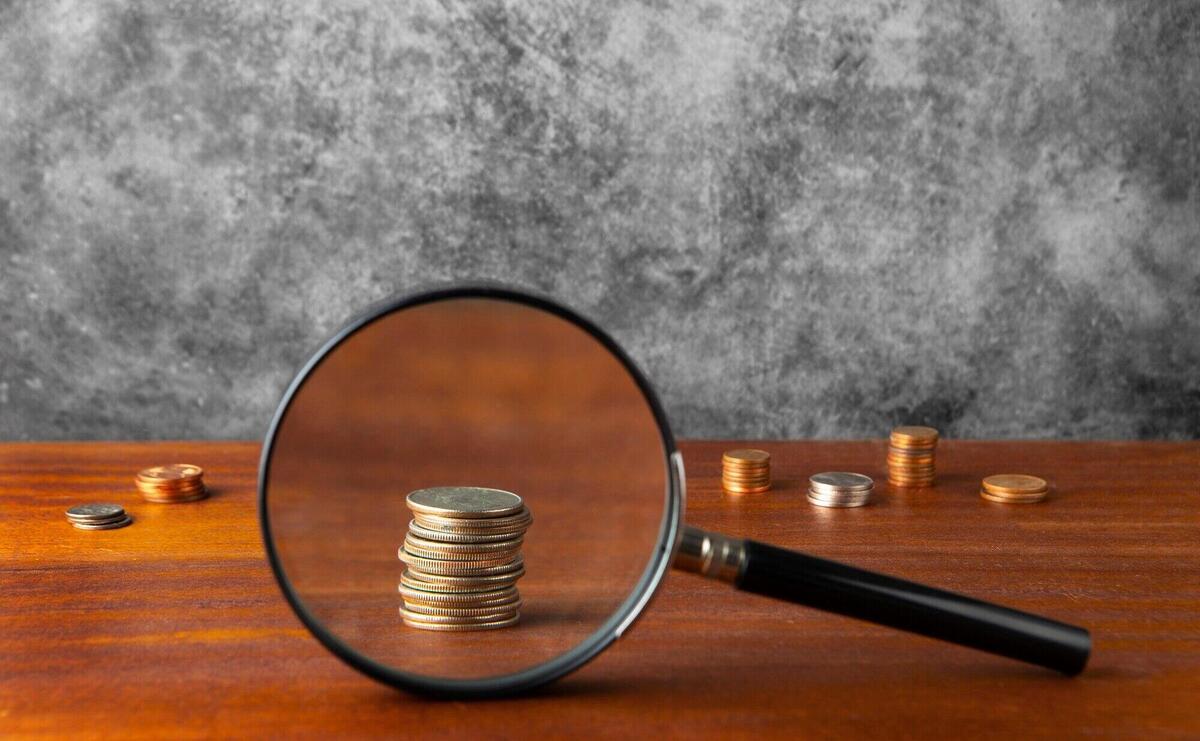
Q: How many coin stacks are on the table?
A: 7